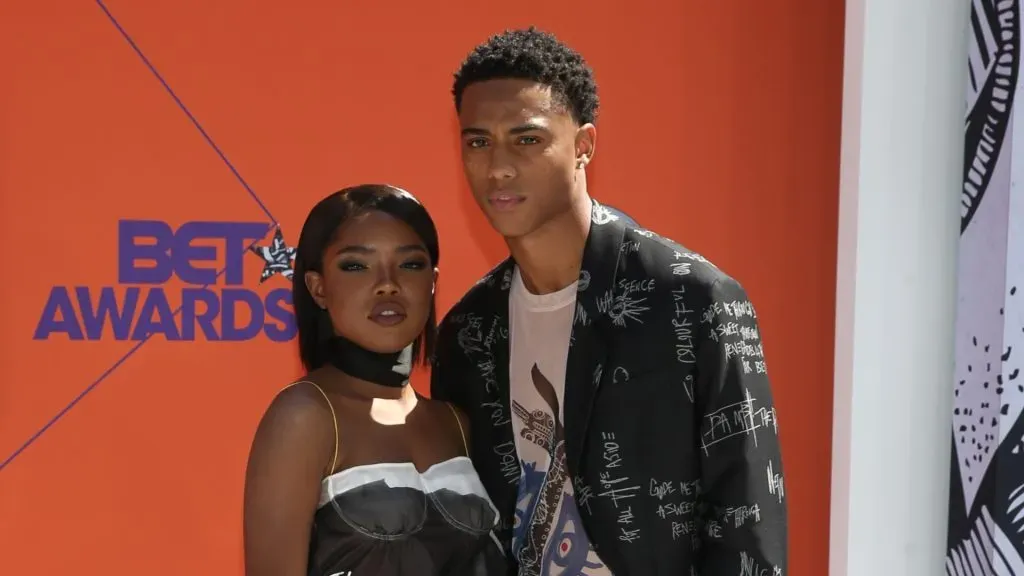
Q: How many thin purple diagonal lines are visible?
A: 2